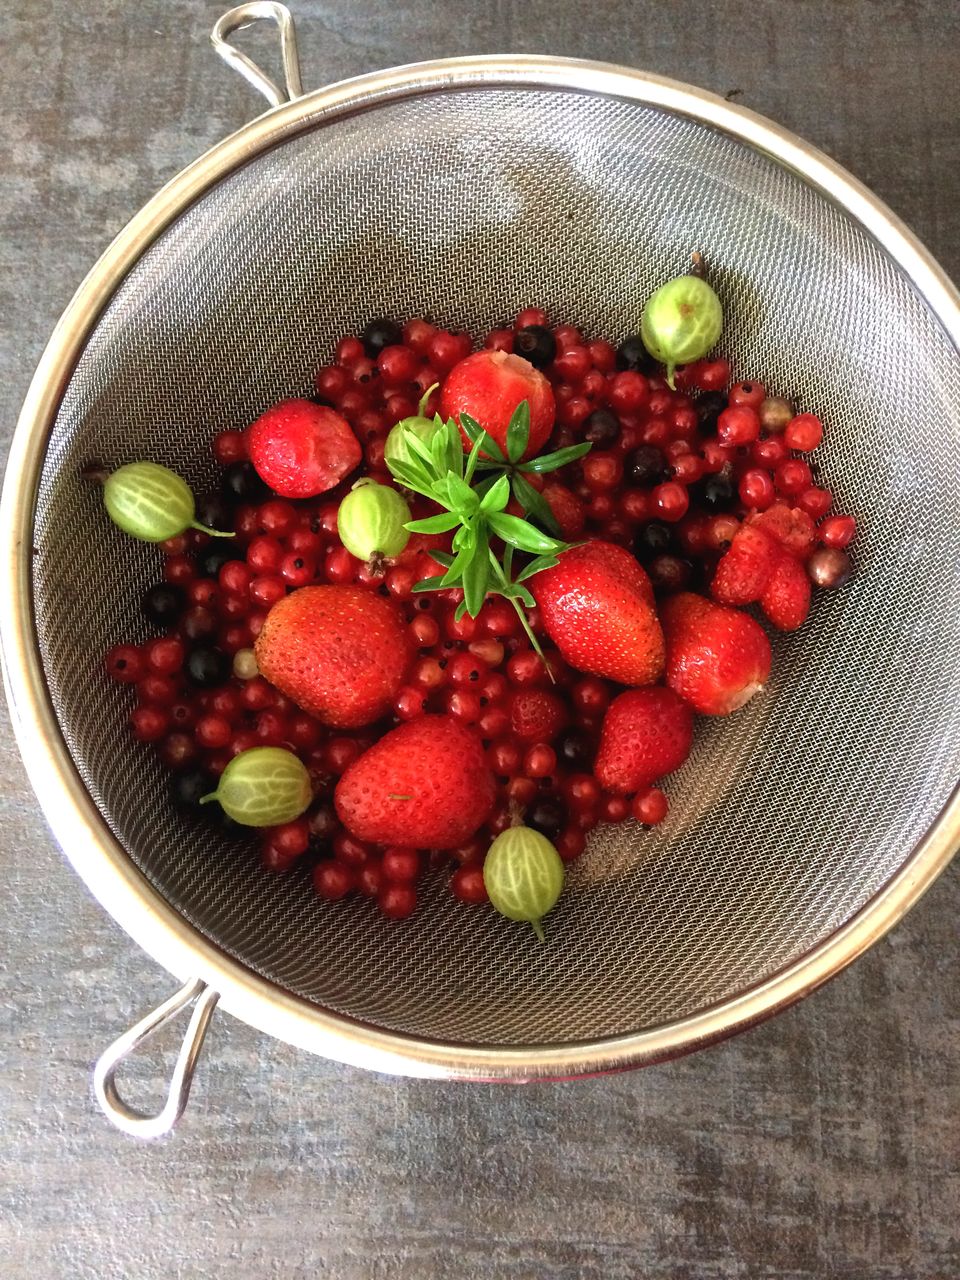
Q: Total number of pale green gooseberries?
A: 6